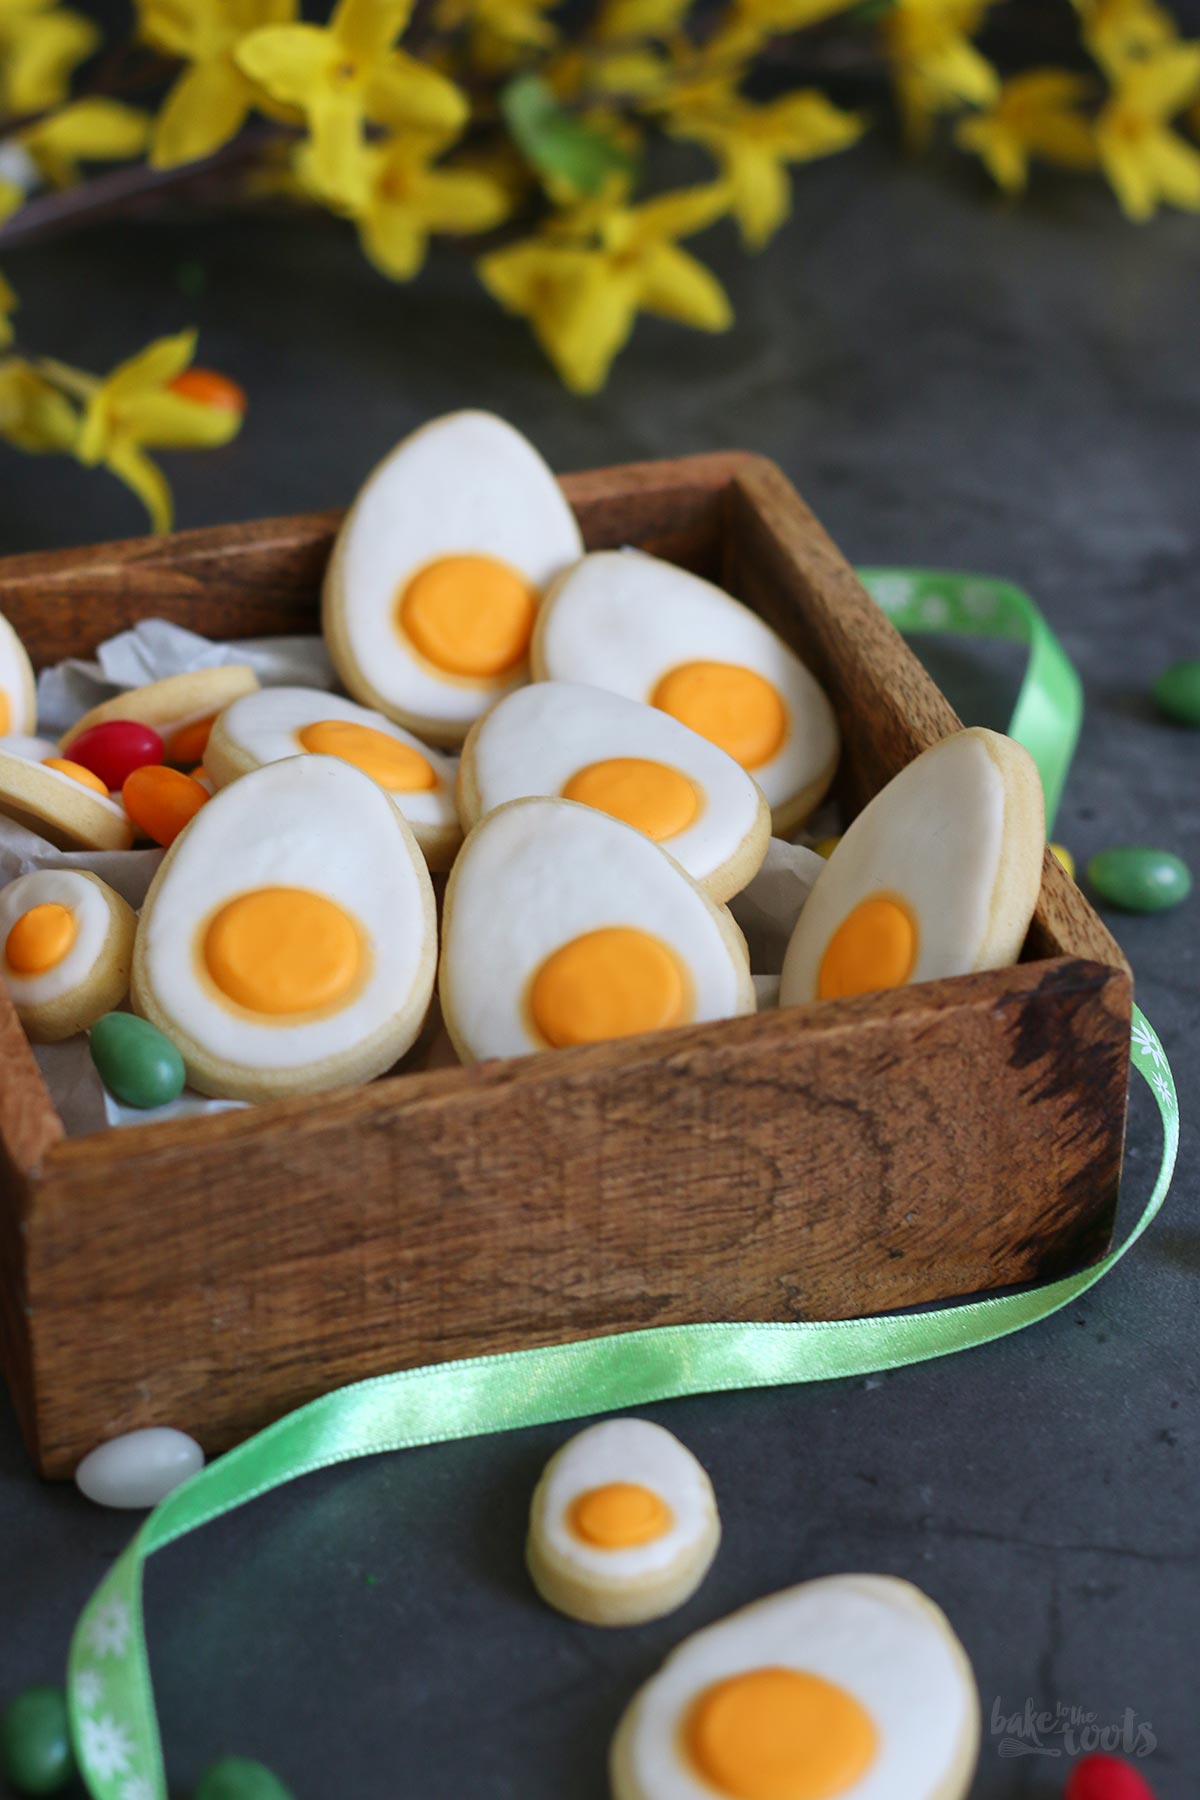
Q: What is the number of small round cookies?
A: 2